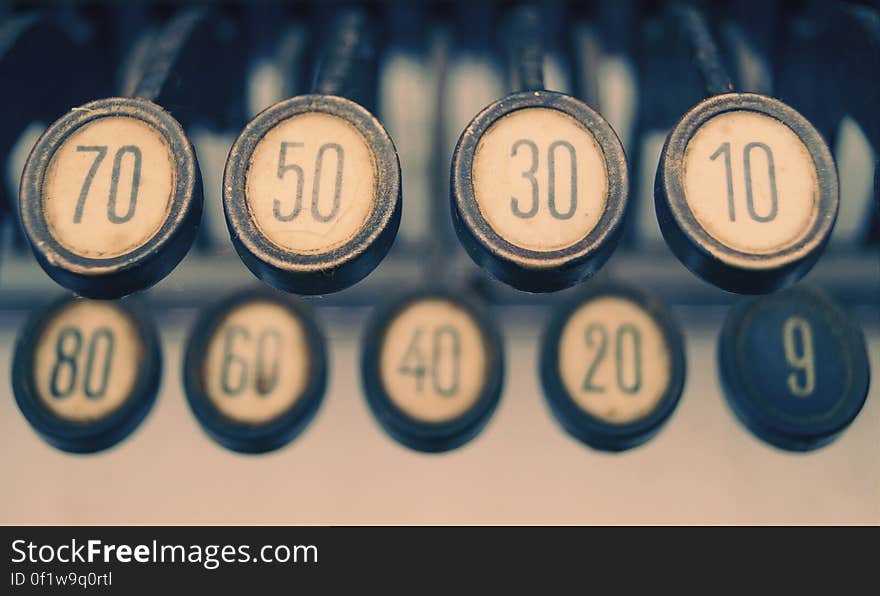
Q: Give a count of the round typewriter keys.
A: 9